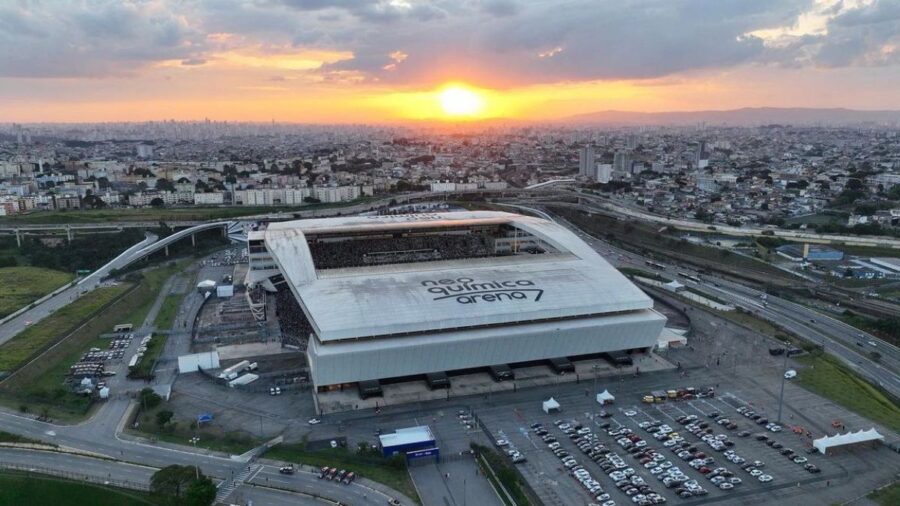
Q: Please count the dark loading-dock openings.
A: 5